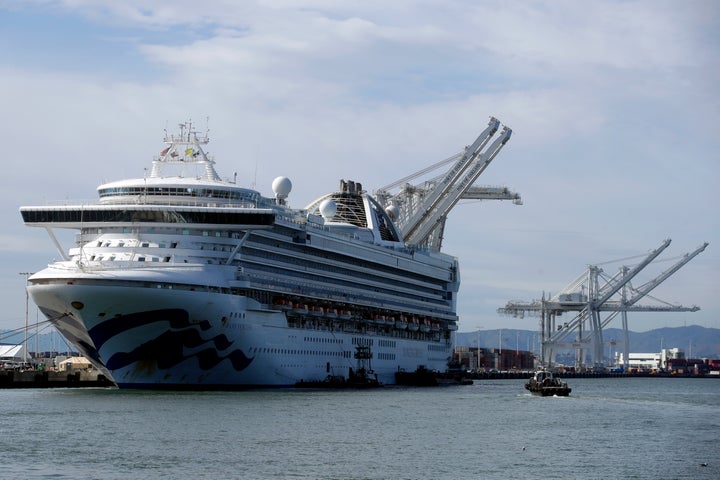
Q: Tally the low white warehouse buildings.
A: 1